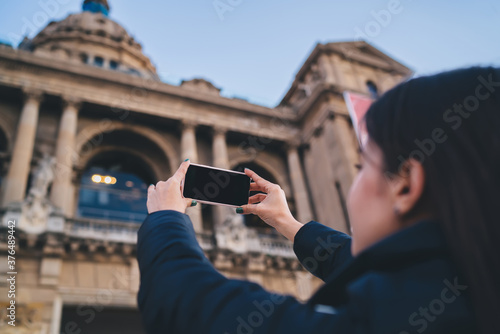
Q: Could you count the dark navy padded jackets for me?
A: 1